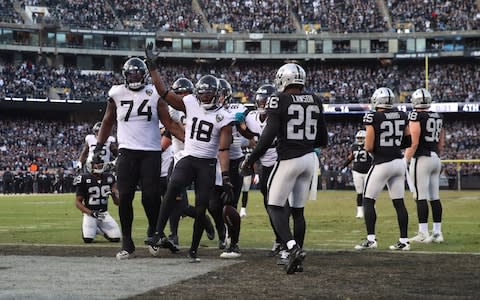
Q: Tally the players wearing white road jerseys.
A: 6